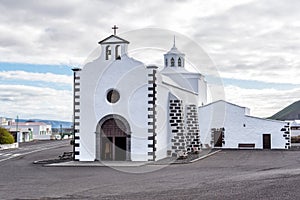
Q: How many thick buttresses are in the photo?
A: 2